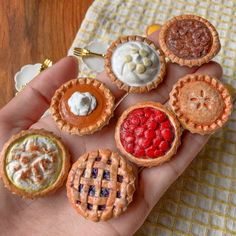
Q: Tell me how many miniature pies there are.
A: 7